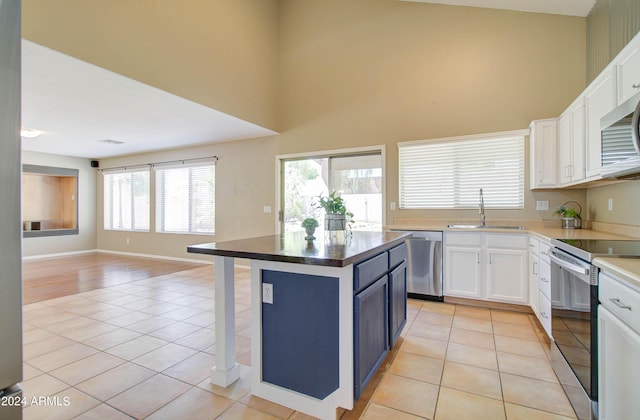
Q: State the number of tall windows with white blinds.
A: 2